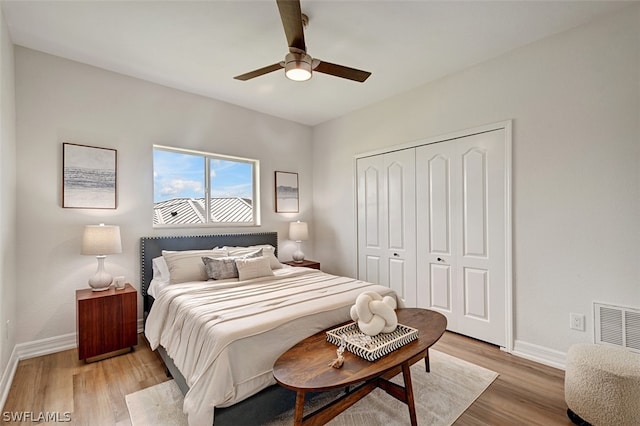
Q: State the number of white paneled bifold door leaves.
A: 4